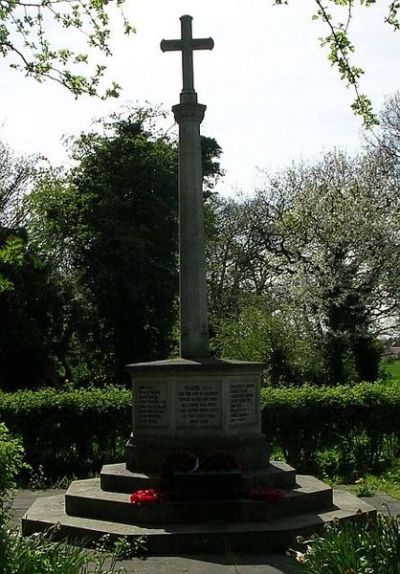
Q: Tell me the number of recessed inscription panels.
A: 3